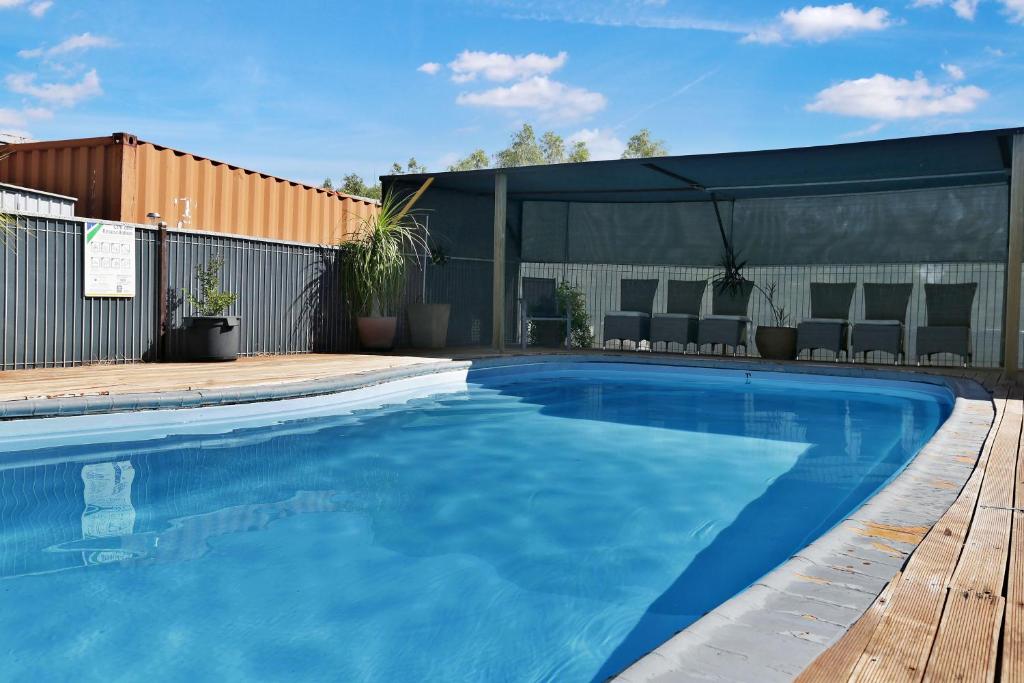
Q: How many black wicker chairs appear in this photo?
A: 6